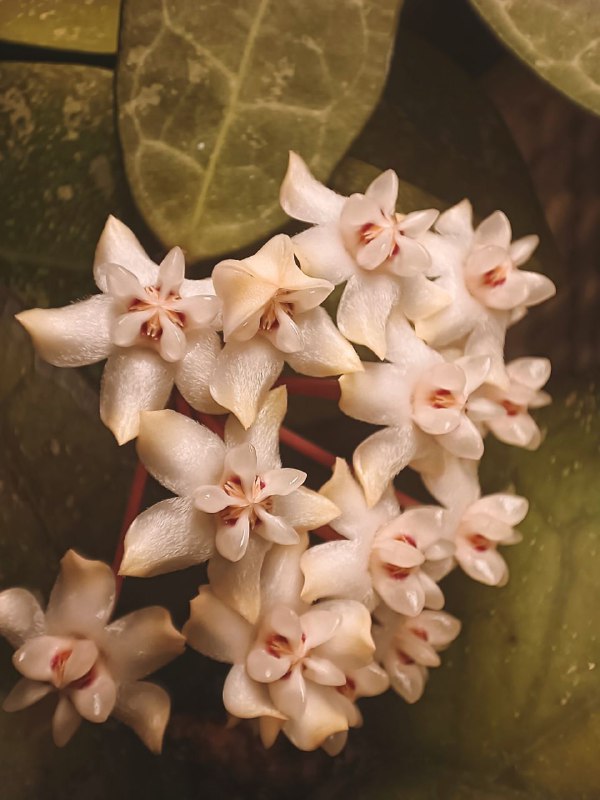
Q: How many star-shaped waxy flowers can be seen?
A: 13